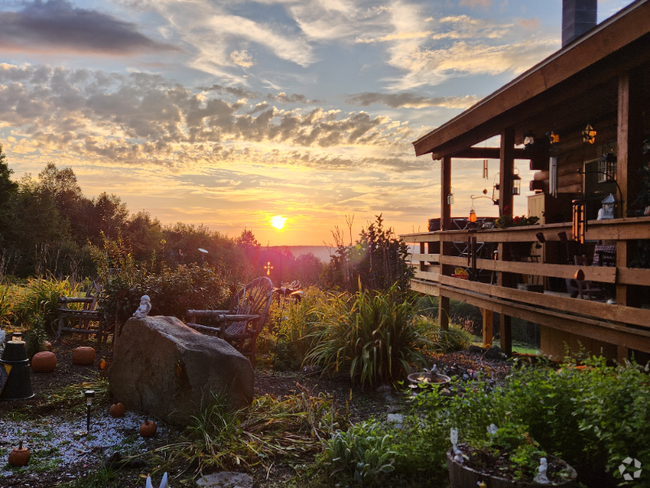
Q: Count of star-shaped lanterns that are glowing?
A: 1